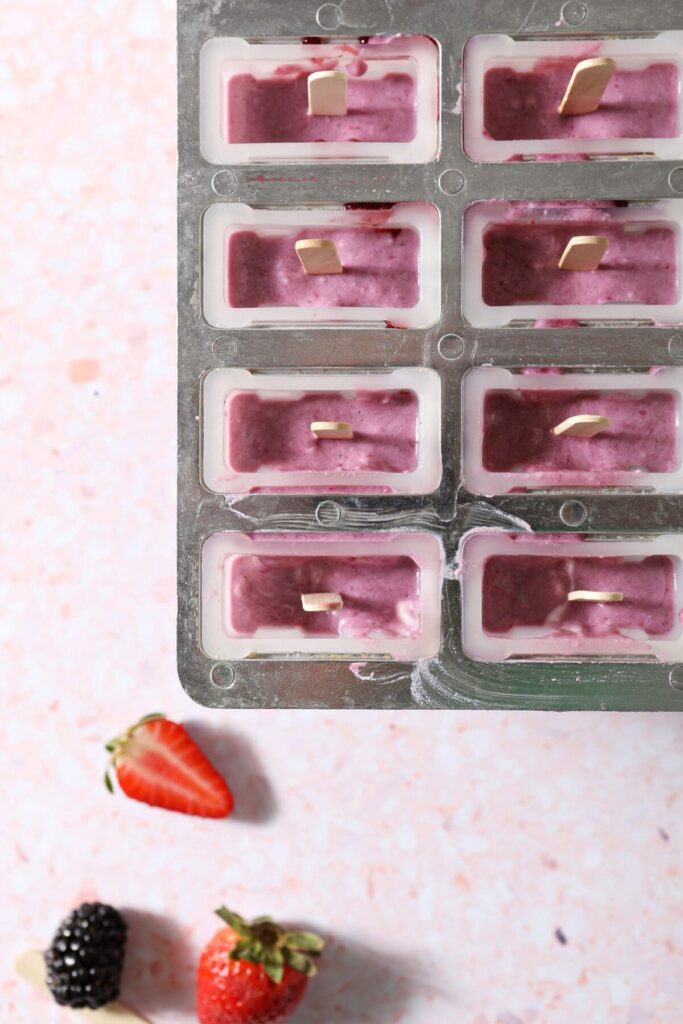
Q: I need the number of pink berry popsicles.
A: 8